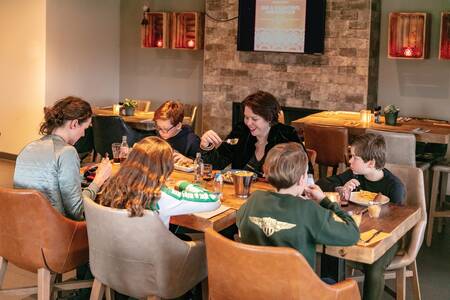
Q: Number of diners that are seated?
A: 6